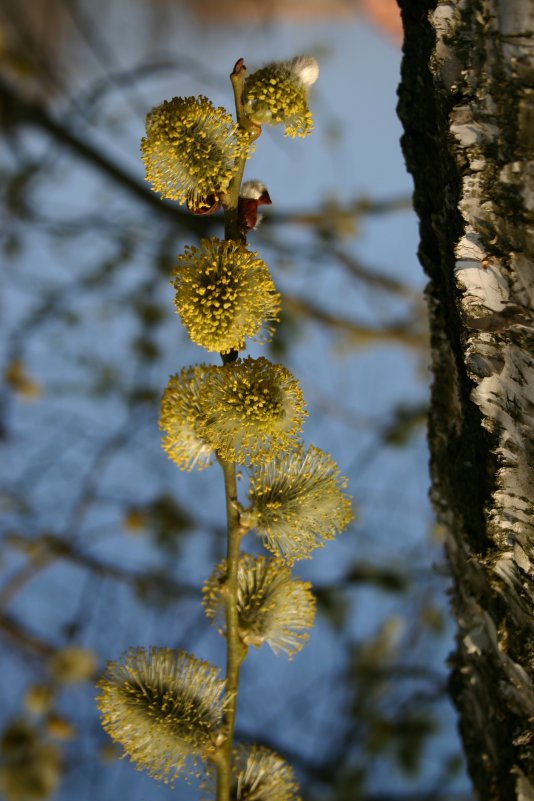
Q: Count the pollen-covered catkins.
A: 9